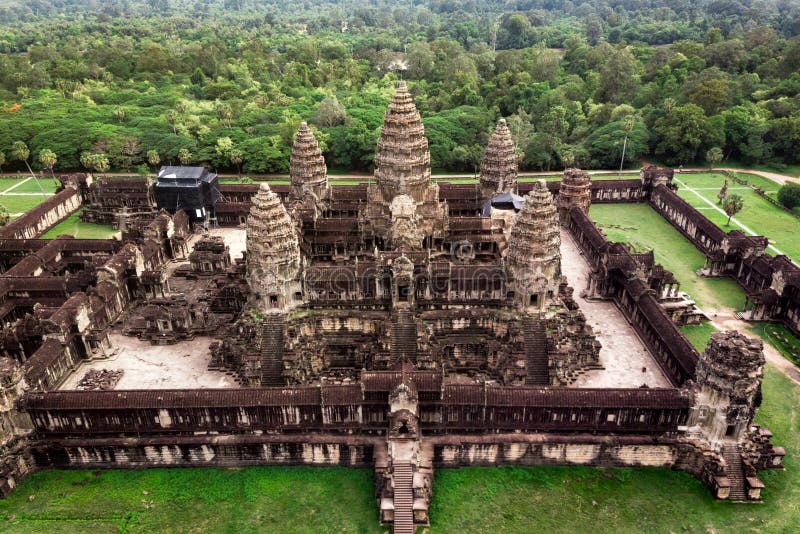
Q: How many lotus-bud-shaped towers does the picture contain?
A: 5